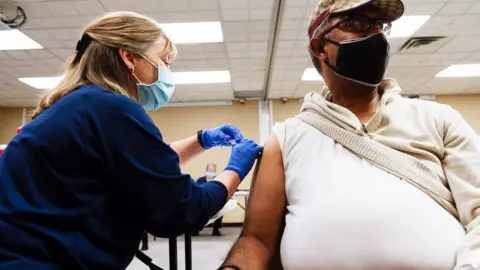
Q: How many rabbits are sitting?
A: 0